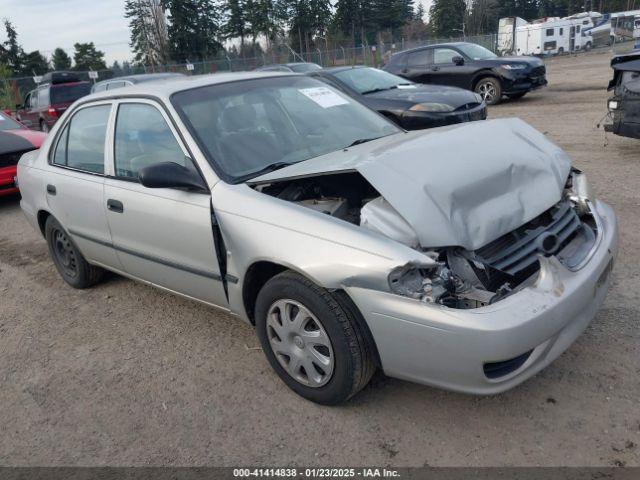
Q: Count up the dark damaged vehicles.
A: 1